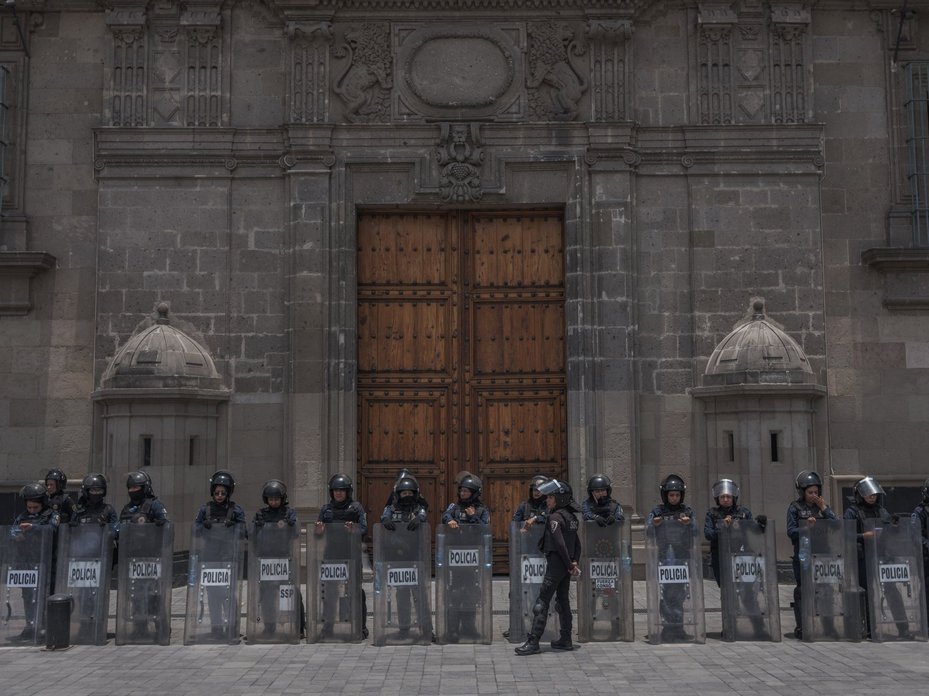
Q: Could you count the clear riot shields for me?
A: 14